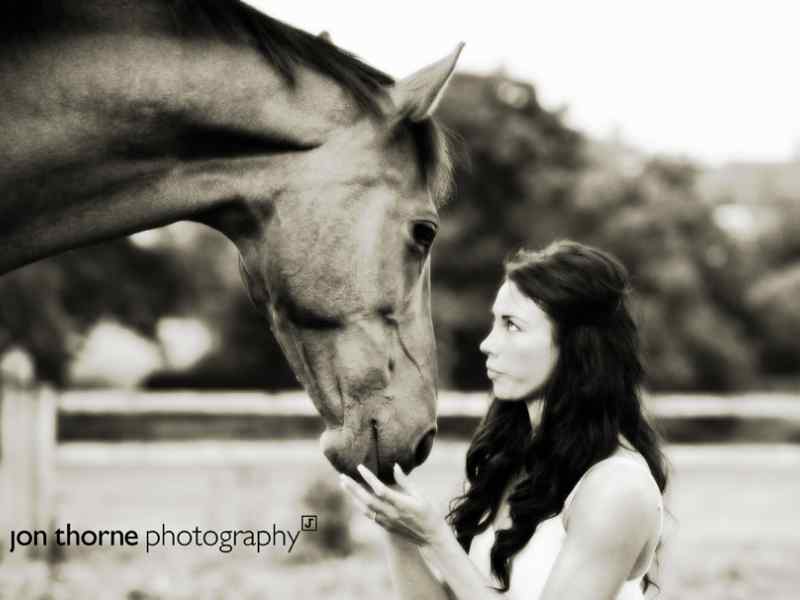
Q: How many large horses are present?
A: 1